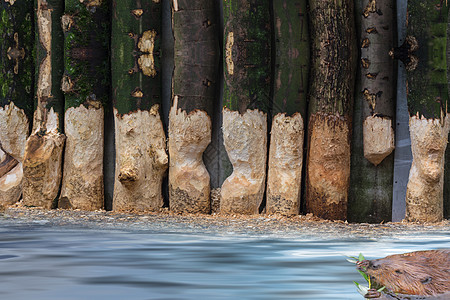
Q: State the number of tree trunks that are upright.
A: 10